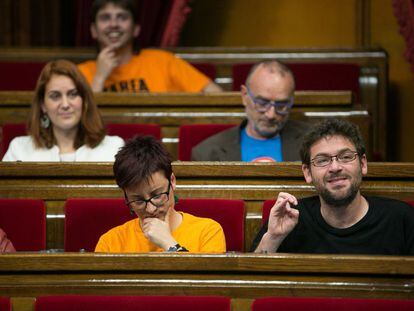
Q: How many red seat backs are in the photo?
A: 11